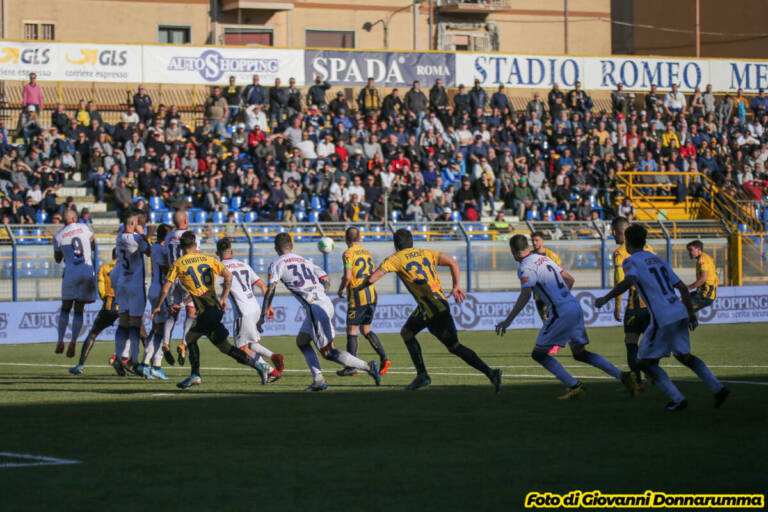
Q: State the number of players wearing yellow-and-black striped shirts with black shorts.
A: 7